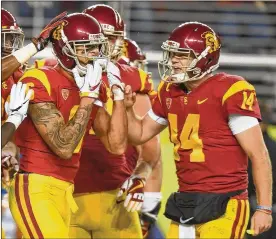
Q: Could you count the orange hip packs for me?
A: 0